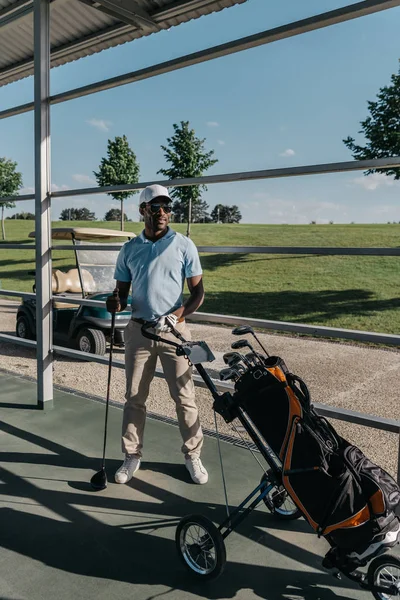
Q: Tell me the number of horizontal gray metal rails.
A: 5